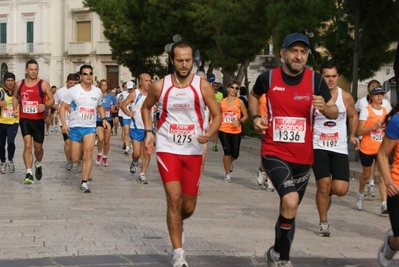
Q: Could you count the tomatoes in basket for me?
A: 0